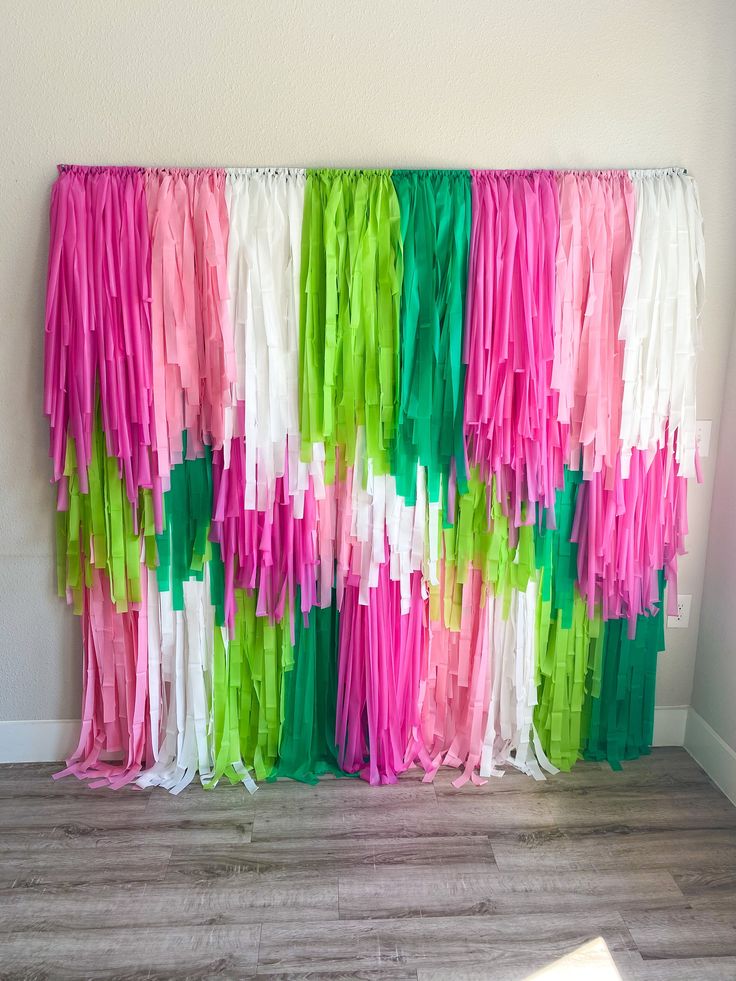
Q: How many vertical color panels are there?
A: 8